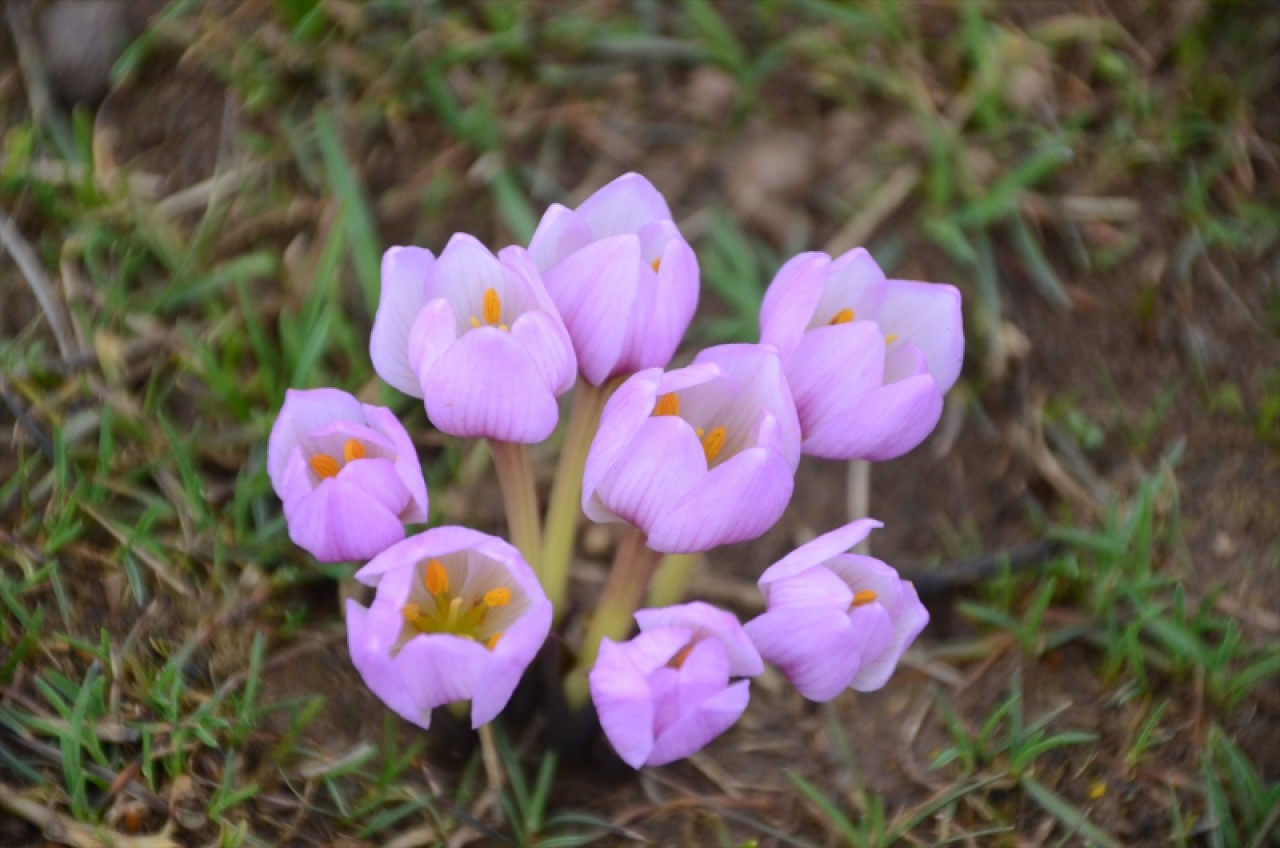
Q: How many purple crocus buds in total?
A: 8